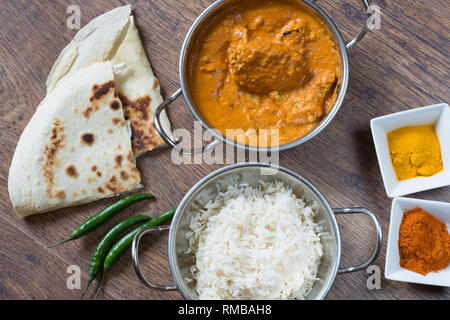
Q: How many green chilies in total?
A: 3